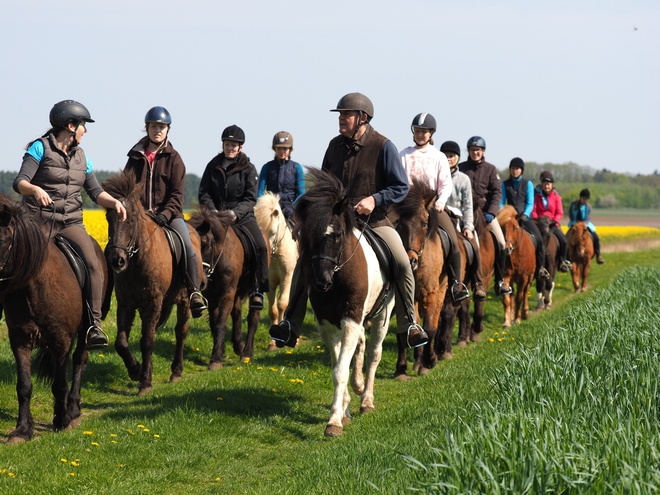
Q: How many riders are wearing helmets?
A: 11